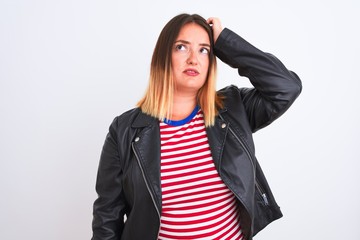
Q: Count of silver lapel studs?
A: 2